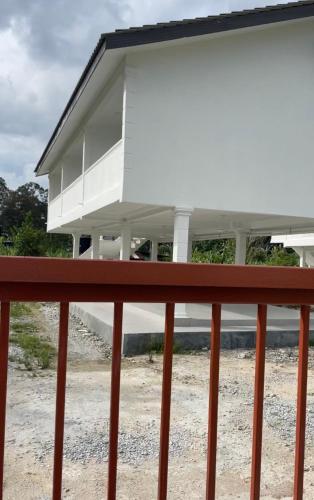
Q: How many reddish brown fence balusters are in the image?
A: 7